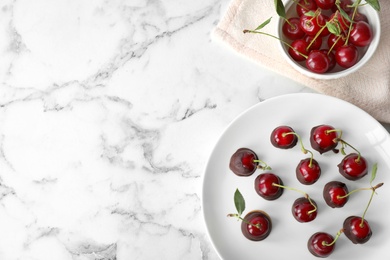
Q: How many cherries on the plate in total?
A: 11